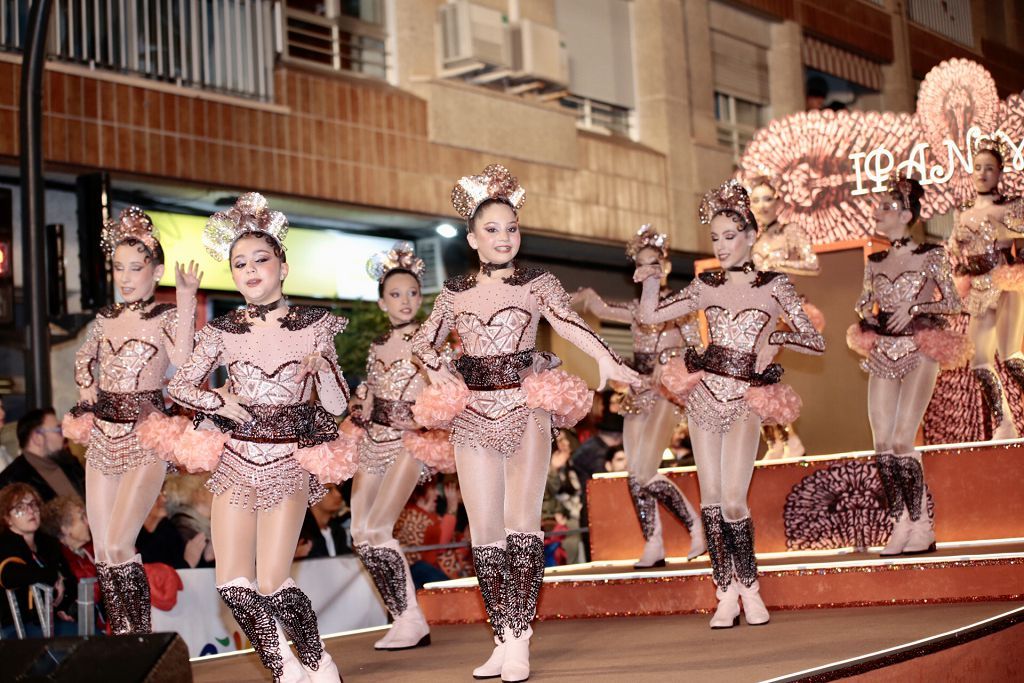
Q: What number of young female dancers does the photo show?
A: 9